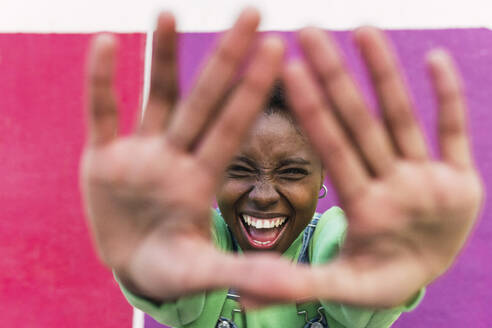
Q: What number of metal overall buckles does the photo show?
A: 2